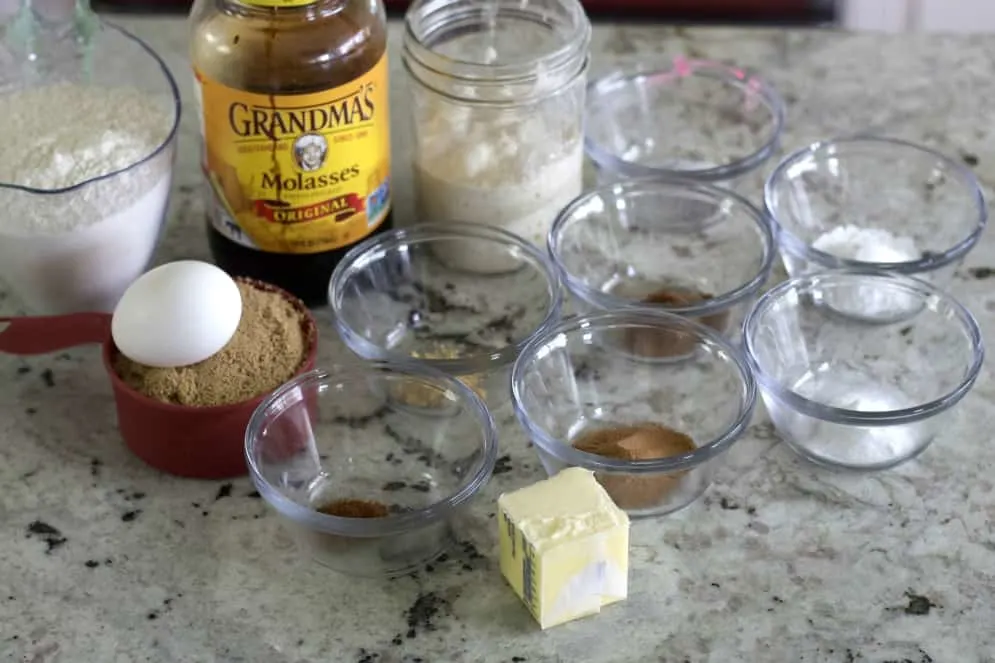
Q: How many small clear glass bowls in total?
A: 7